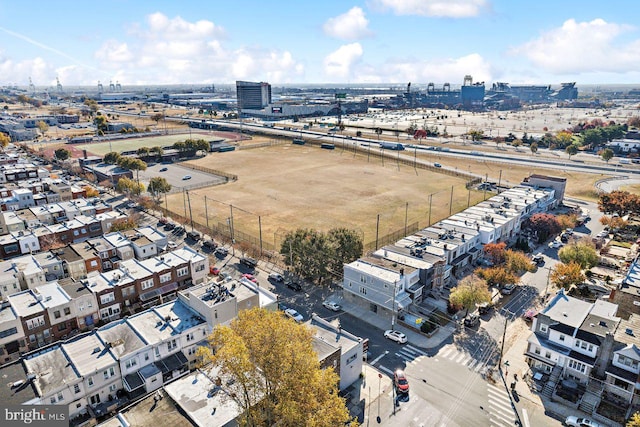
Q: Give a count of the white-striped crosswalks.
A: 3